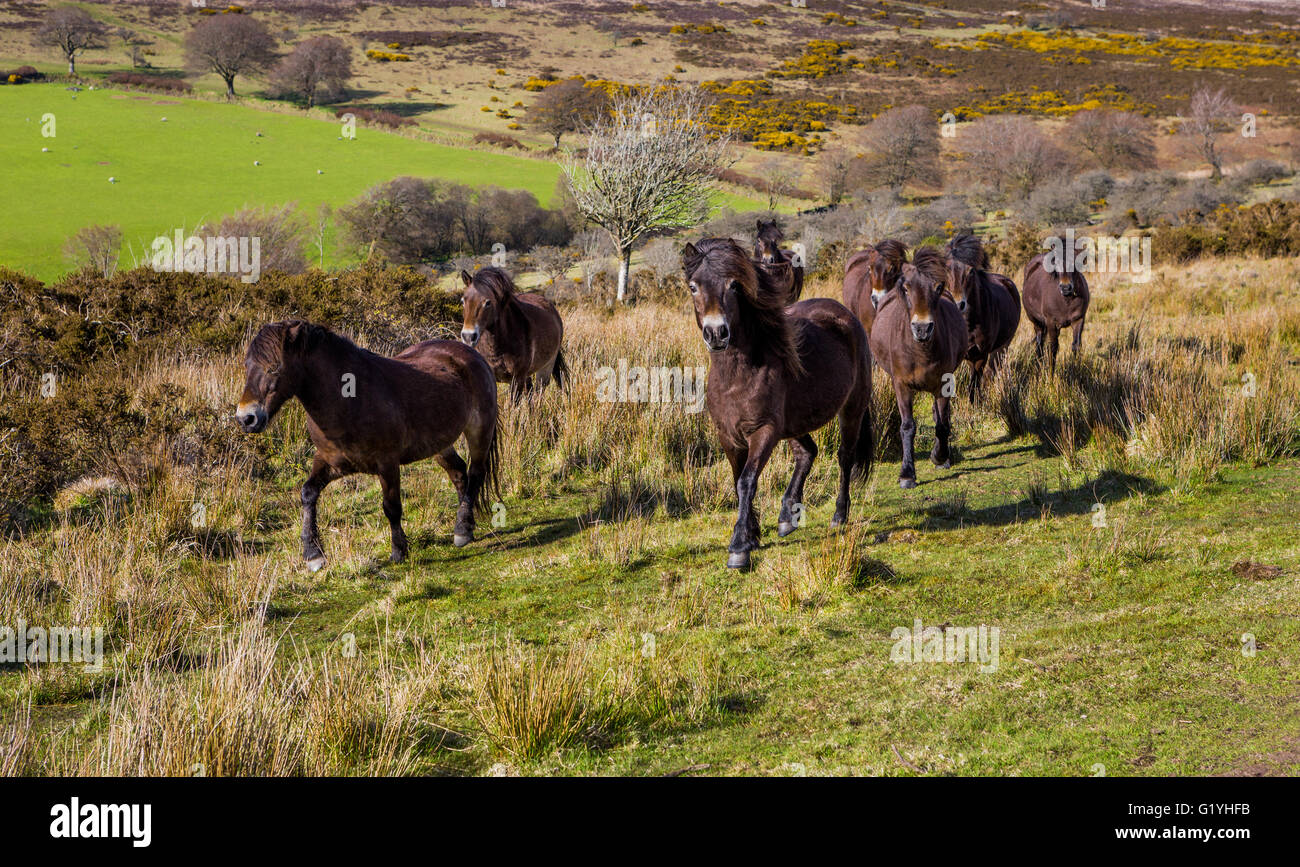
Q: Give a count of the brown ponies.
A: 8